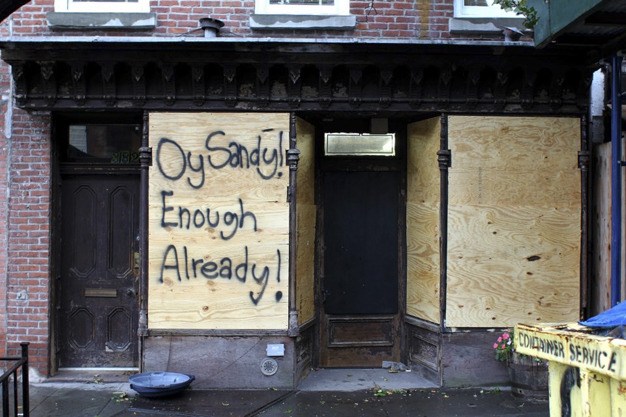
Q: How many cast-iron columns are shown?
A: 4